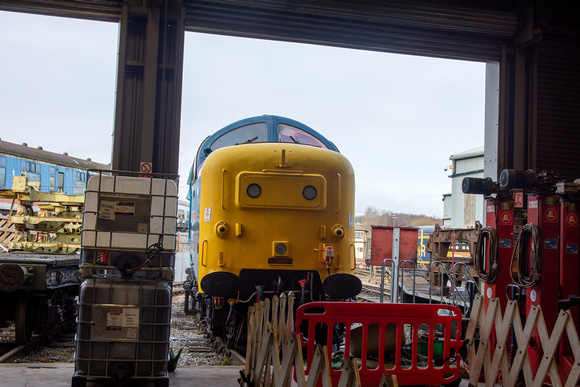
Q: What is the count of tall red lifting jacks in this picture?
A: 3